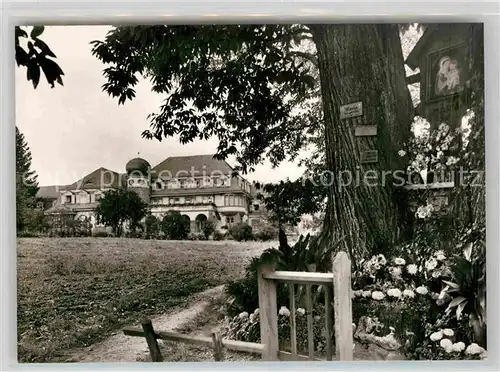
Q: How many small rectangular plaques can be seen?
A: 3